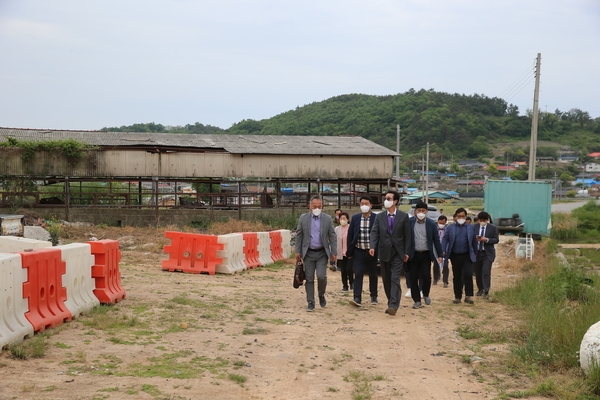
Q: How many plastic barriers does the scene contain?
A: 11